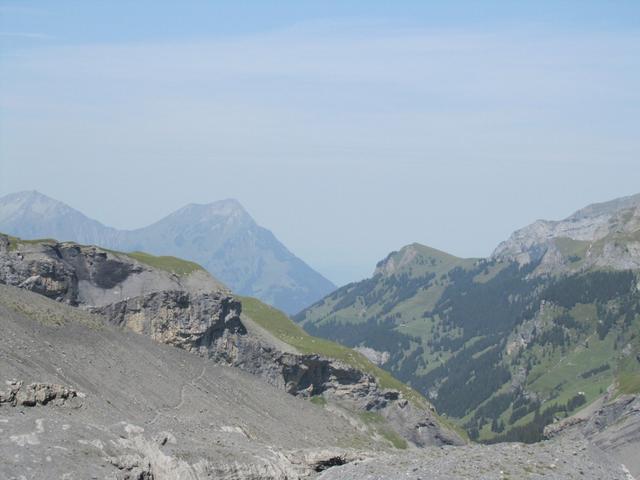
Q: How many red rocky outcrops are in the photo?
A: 0